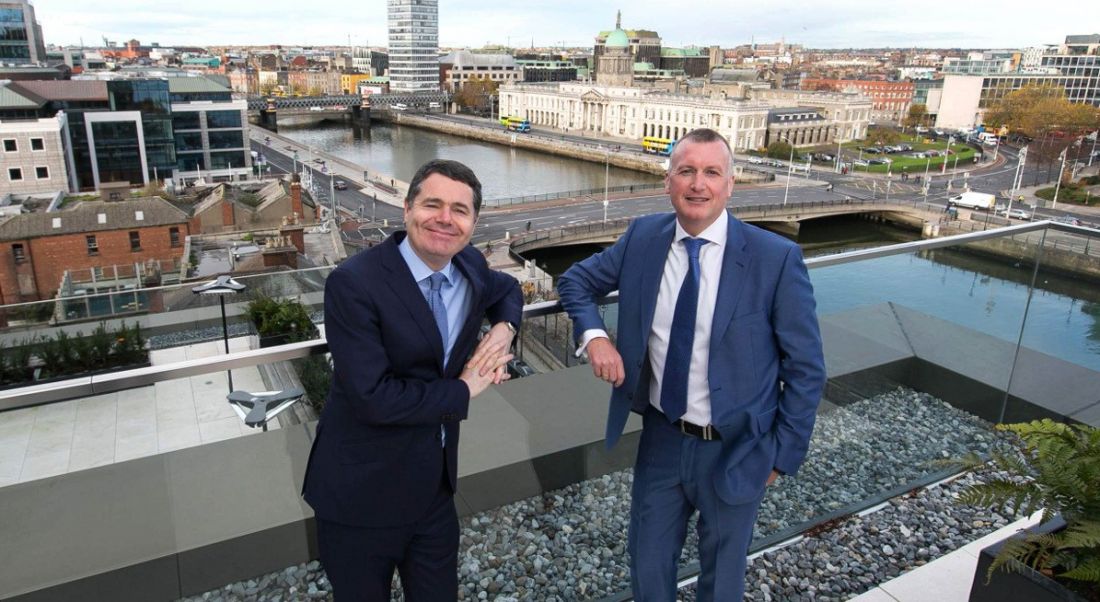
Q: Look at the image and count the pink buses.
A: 0